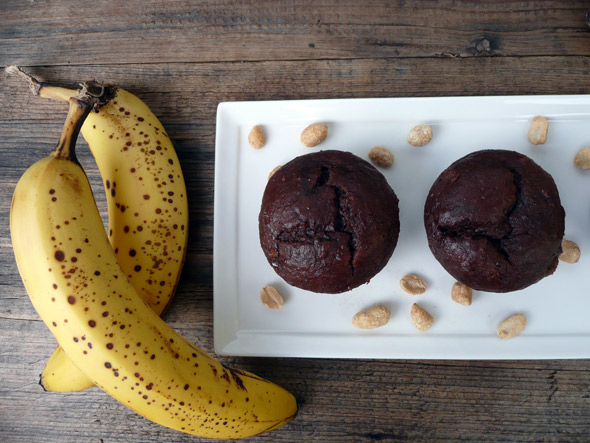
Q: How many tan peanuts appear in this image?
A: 14